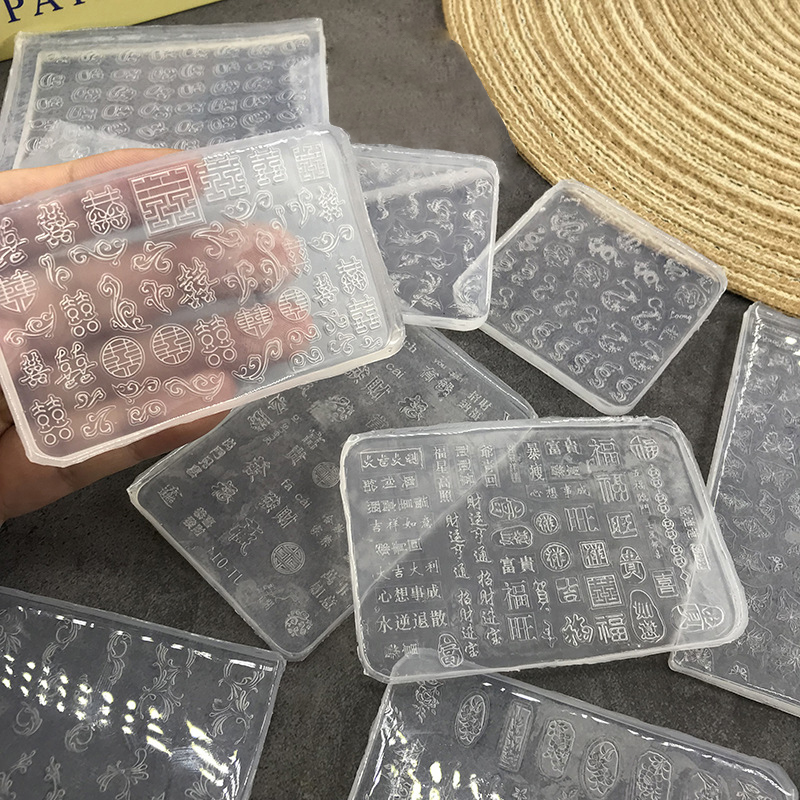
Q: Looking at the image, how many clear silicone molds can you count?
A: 9